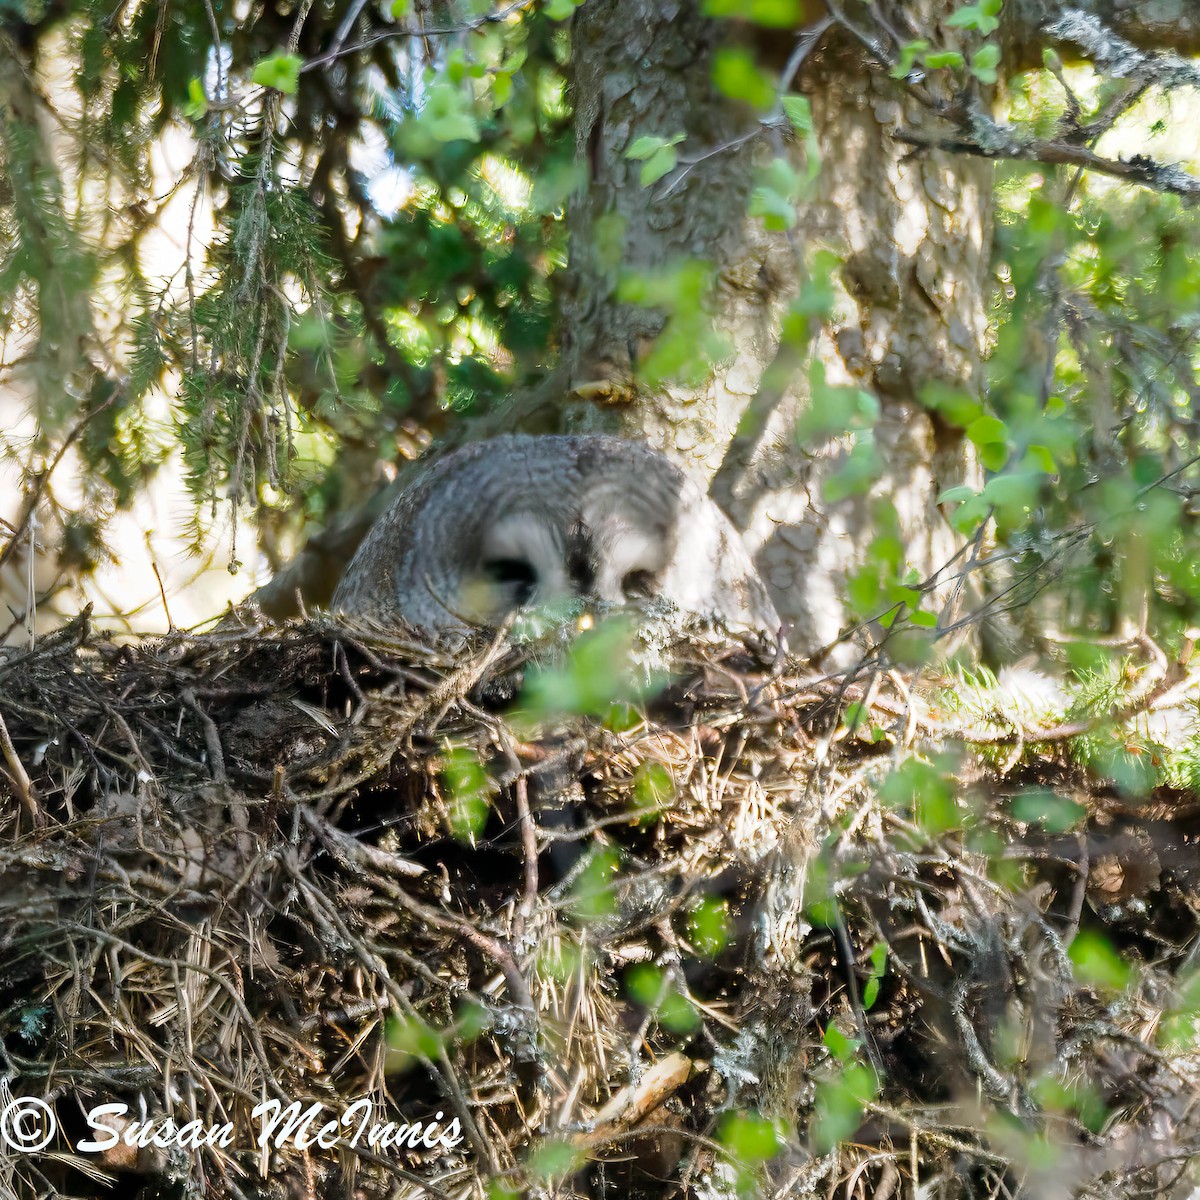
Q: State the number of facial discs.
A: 2